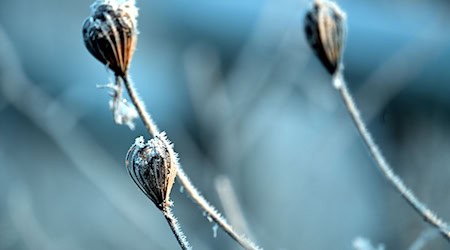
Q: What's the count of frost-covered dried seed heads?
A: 3